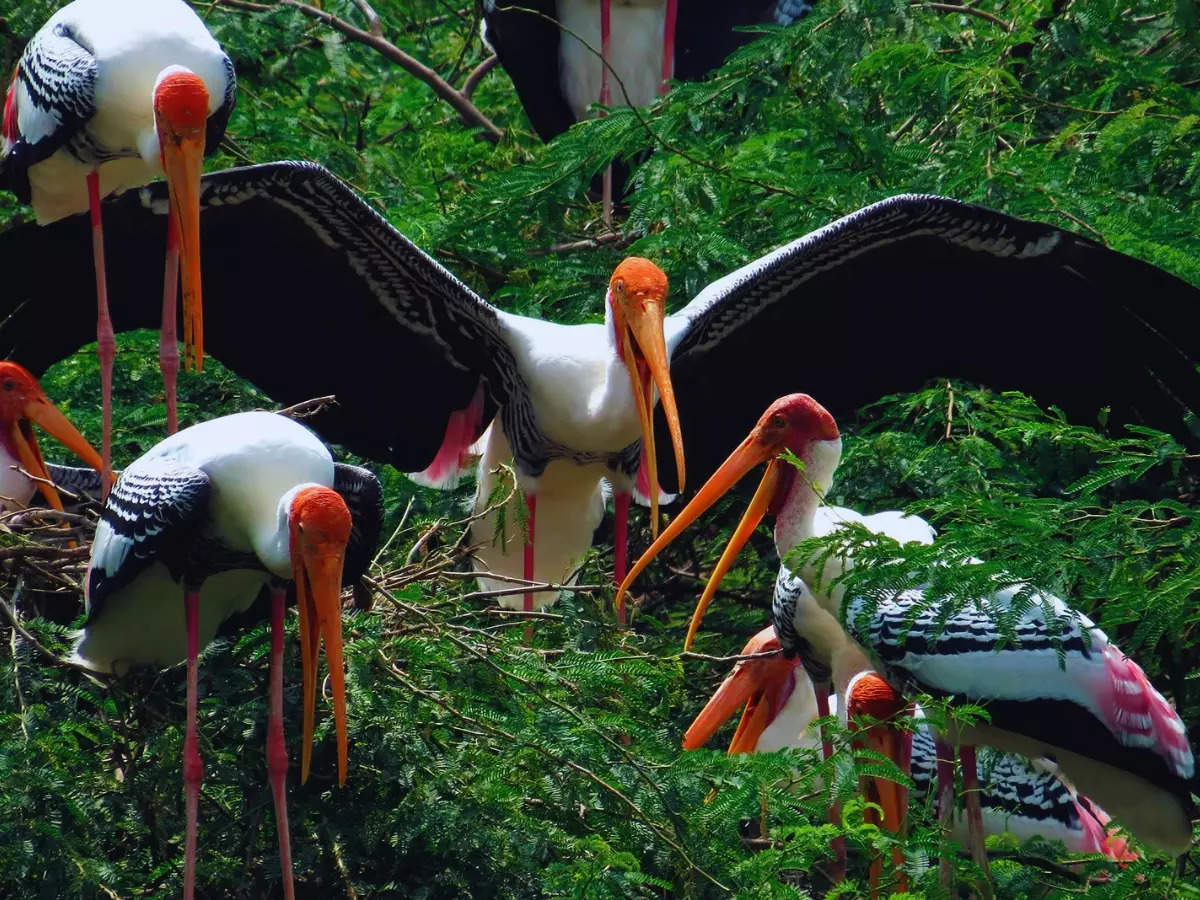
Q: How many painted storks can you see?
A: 8